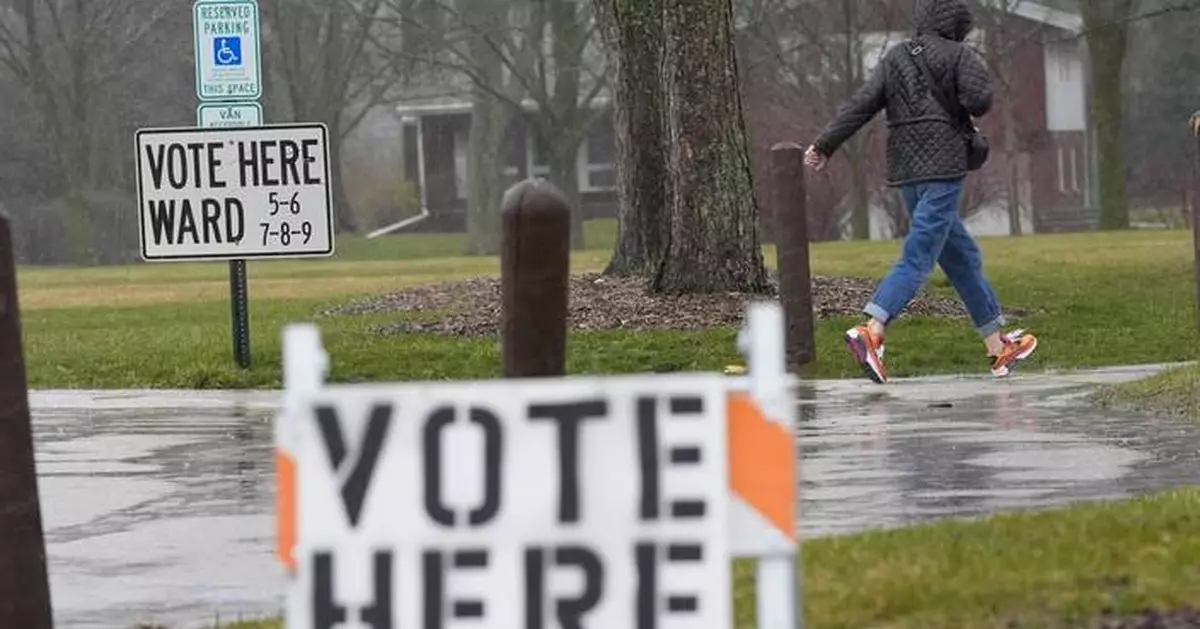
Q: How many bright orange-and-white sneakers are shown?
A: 2